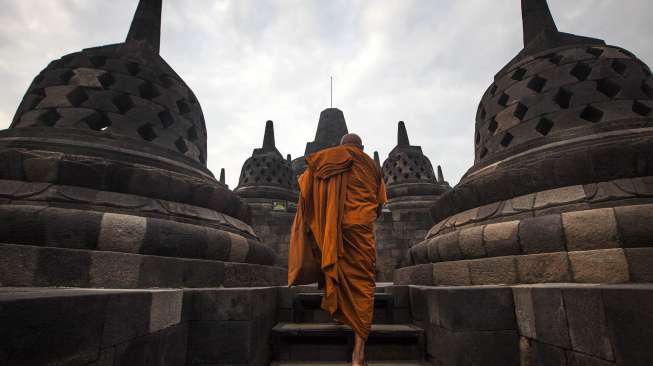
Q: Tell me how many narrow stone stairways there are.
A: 1